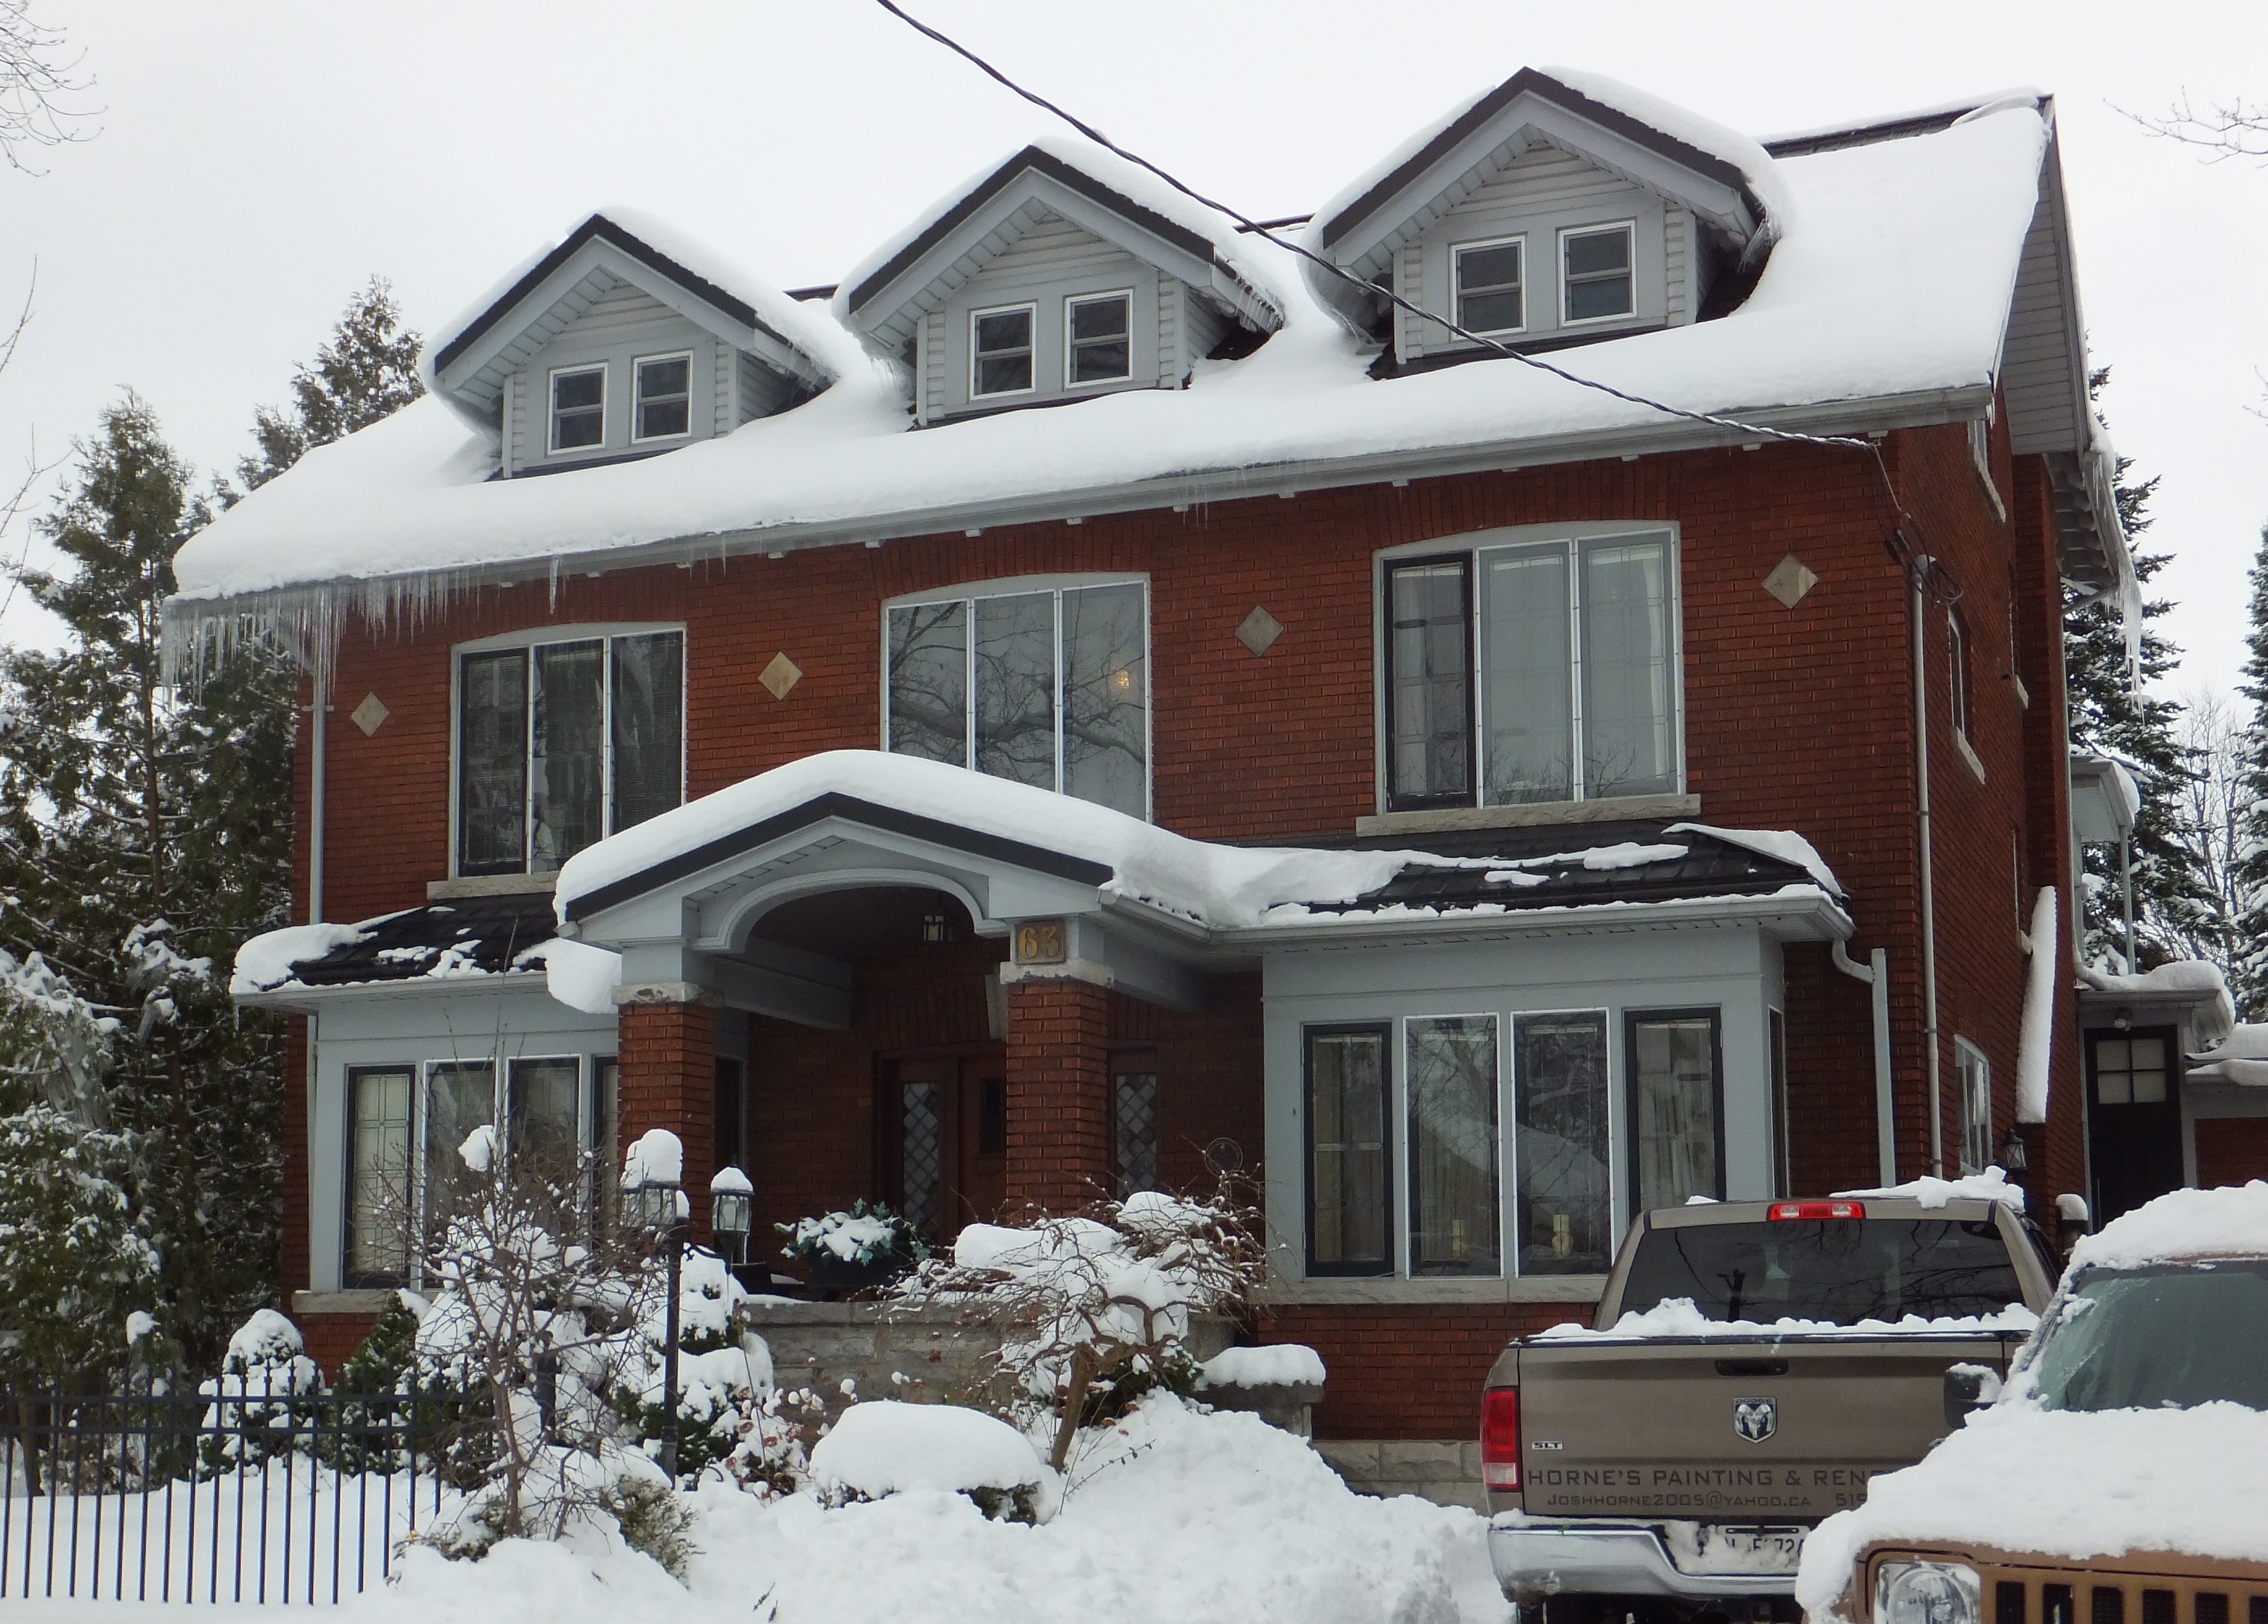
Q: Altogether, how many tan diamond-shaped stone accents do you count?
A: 4